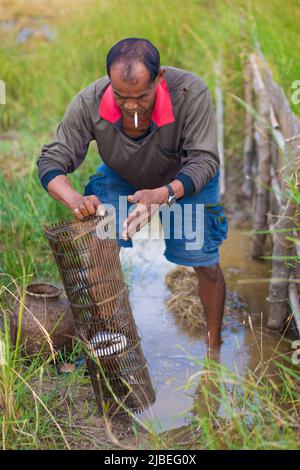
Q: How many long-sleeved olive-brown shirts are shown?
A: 1